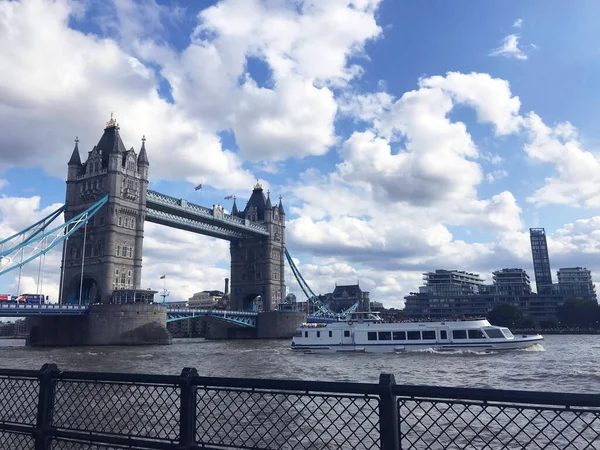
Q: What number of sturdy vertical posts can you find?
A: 3